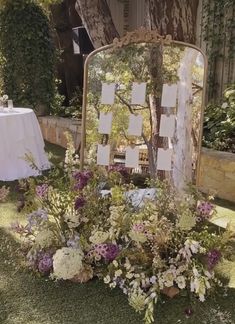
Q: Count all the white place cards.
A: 9